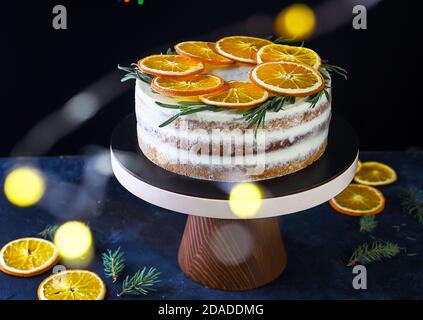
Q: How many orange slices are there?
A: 11